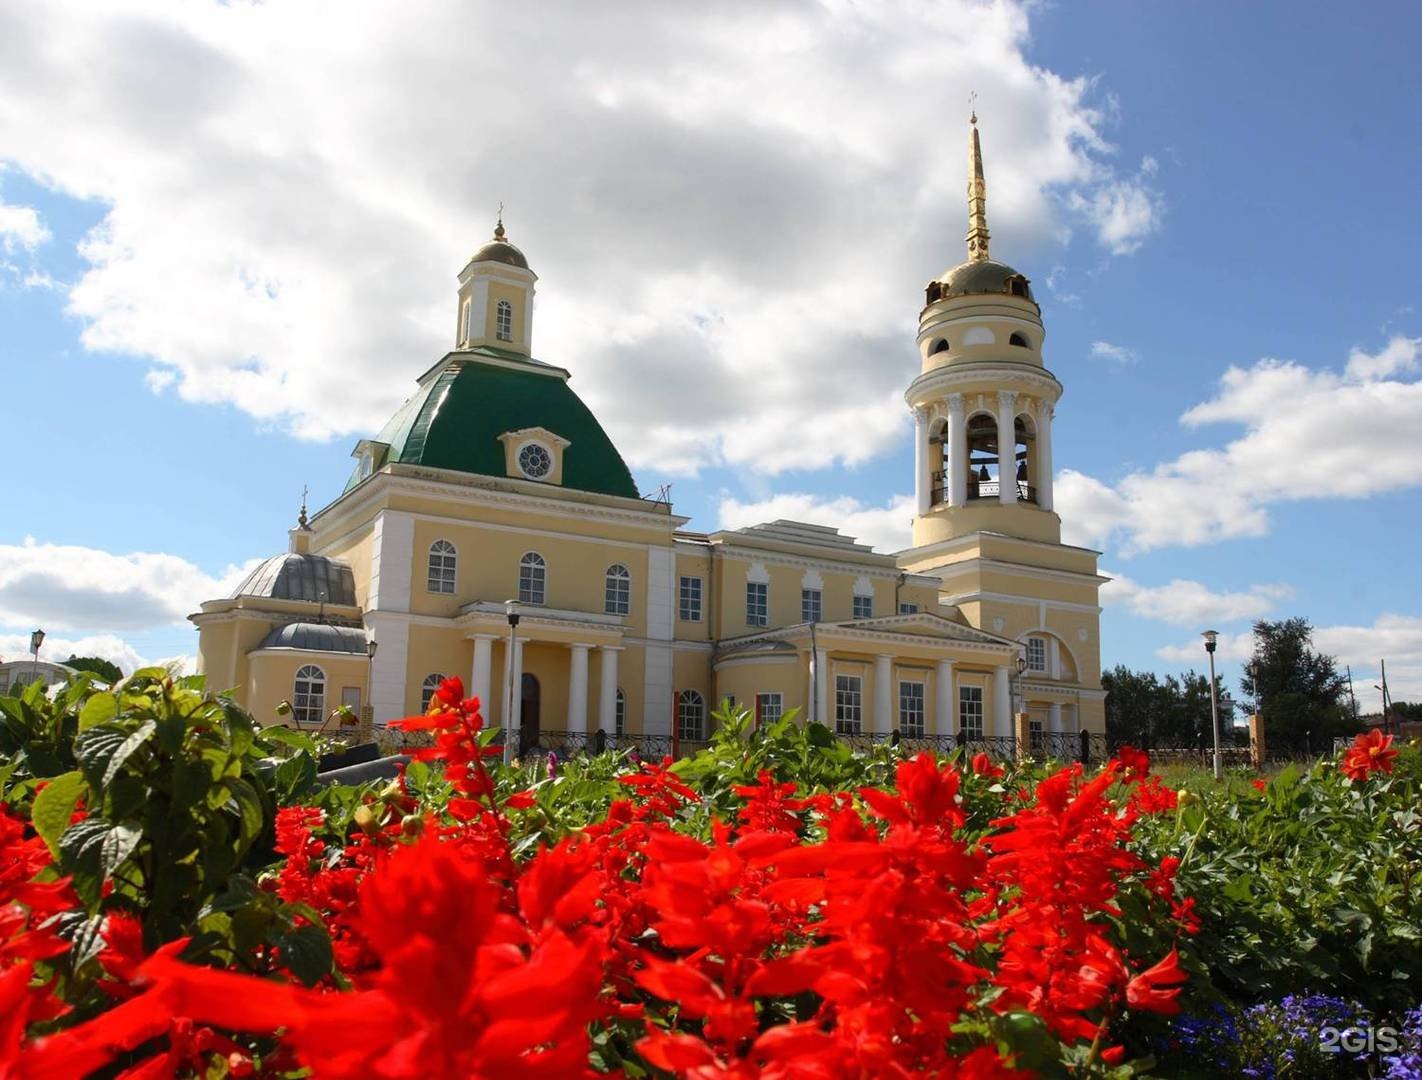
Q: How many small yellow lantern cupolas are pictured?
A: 2